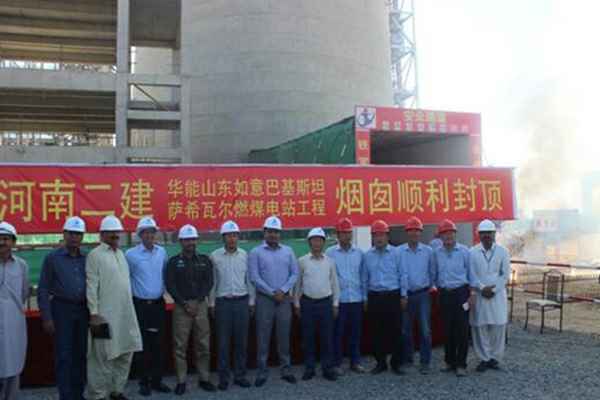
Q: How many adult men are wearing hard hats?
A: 13